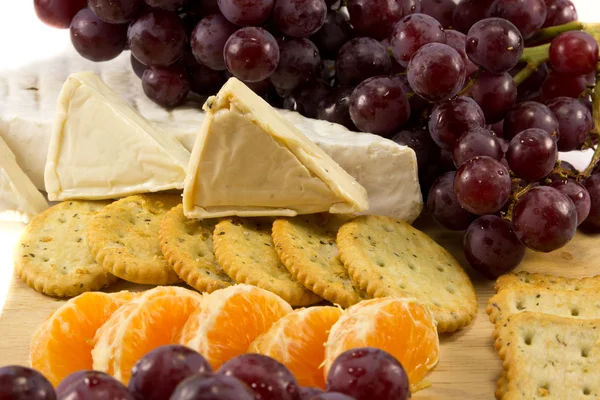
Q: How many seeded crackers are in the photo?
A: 9